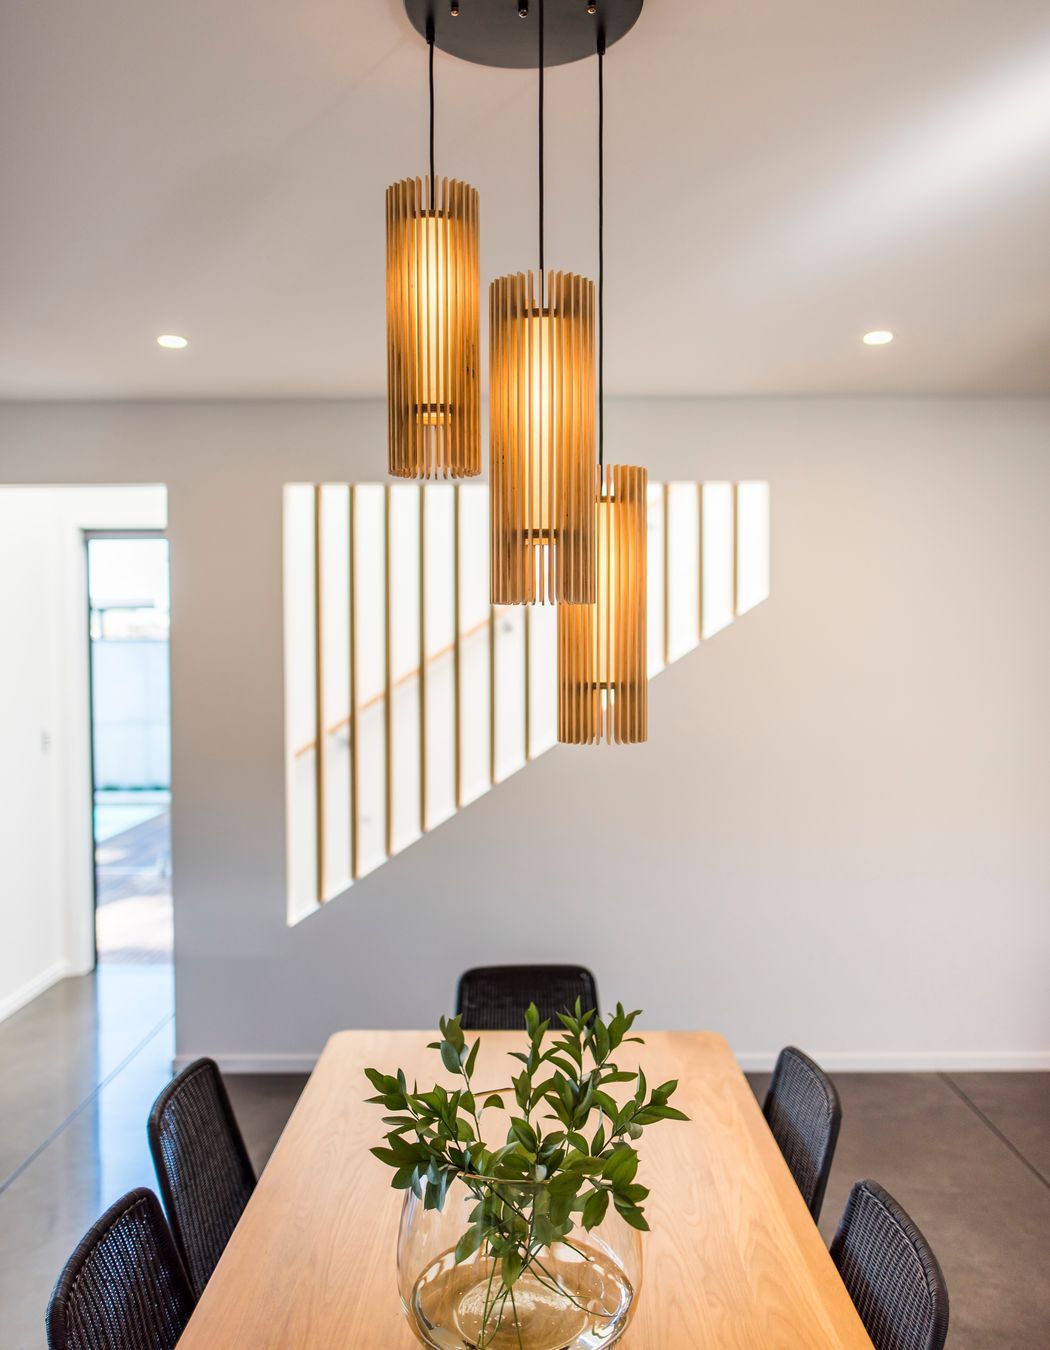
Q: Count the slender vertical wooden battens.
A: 10